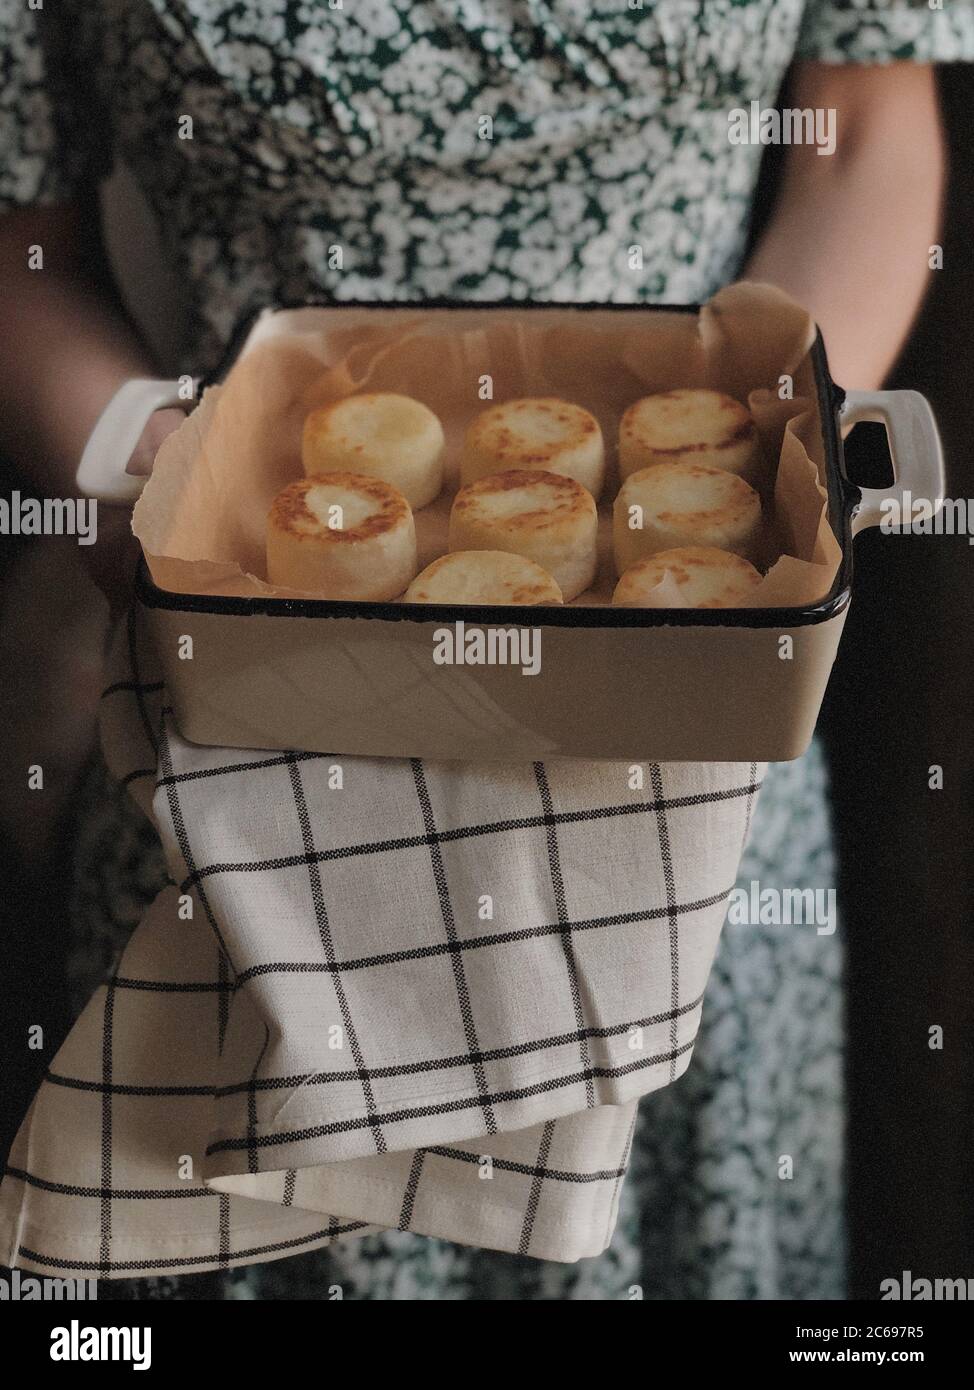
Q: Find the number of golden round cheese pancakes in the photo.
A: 8